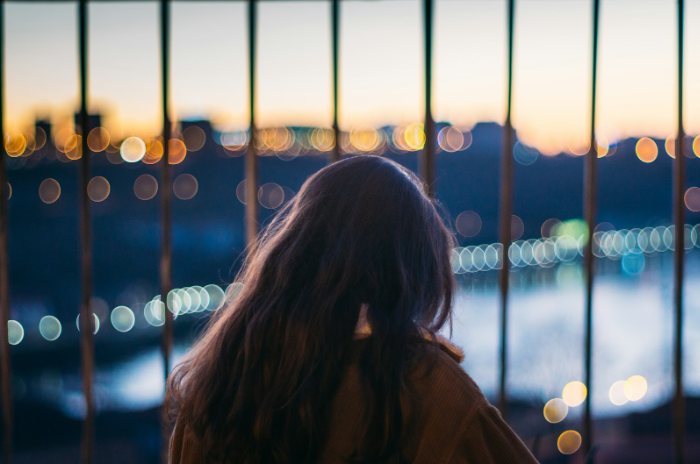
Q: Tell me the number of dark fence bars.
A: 9